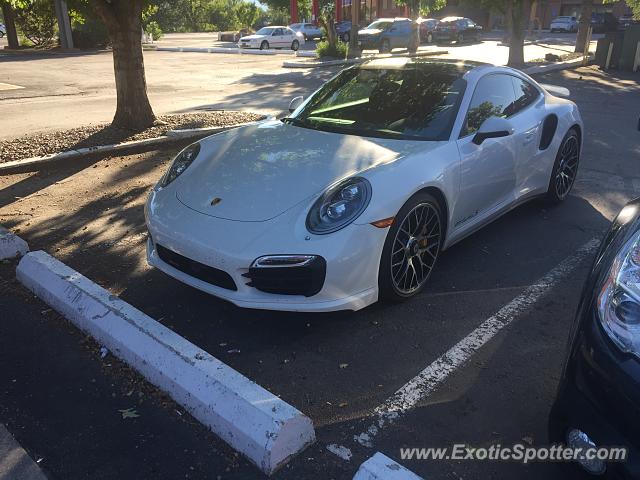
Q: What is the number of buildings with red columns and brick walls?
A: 1